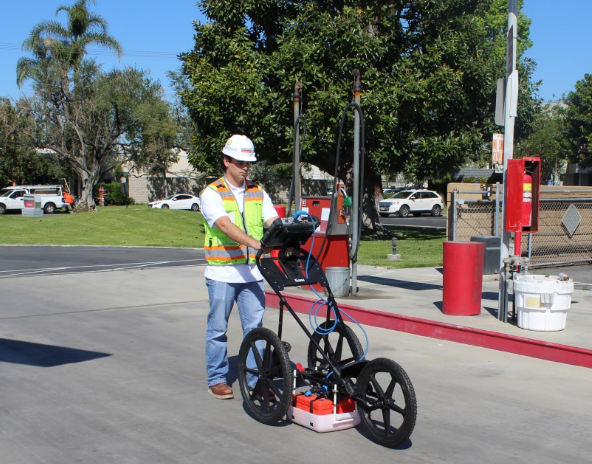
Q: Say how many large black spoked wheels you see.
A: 3